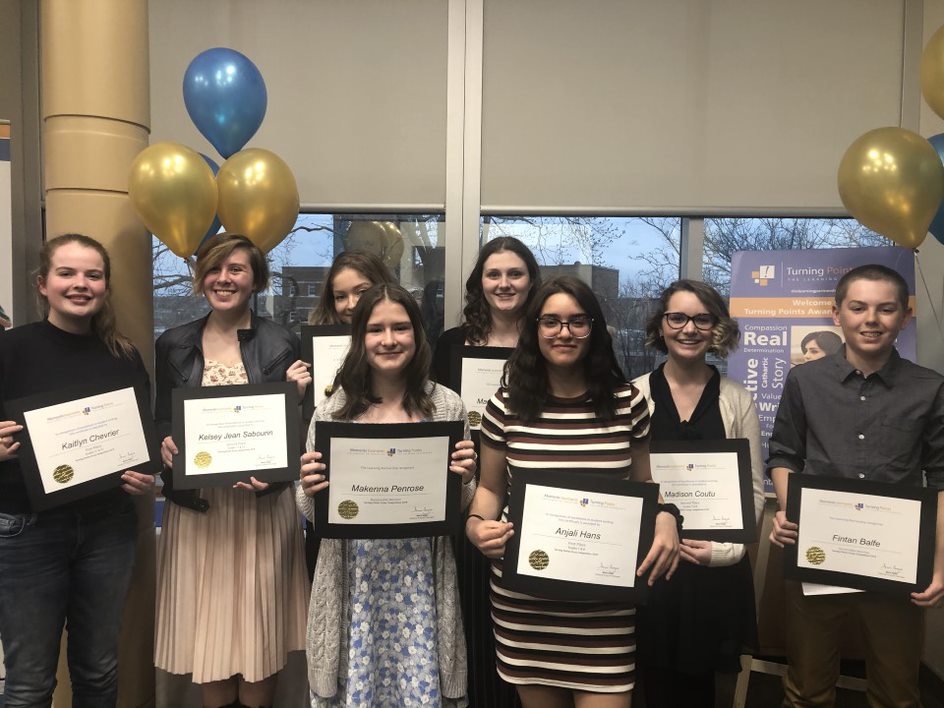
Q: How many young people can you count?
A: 8